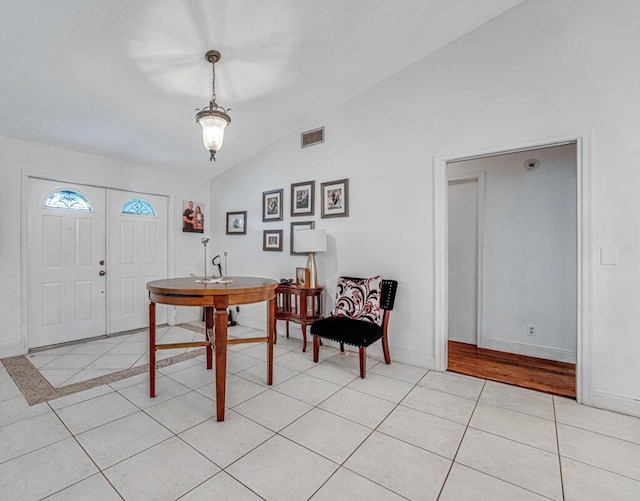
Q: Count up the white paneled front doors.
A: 2